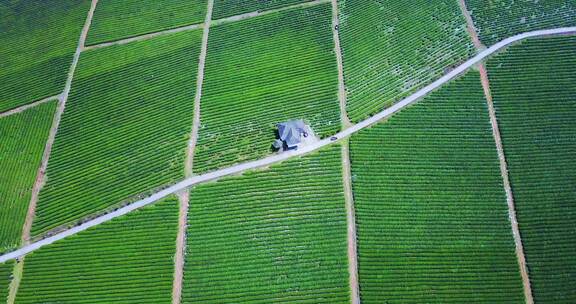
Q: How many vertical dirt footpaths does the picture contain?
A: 4